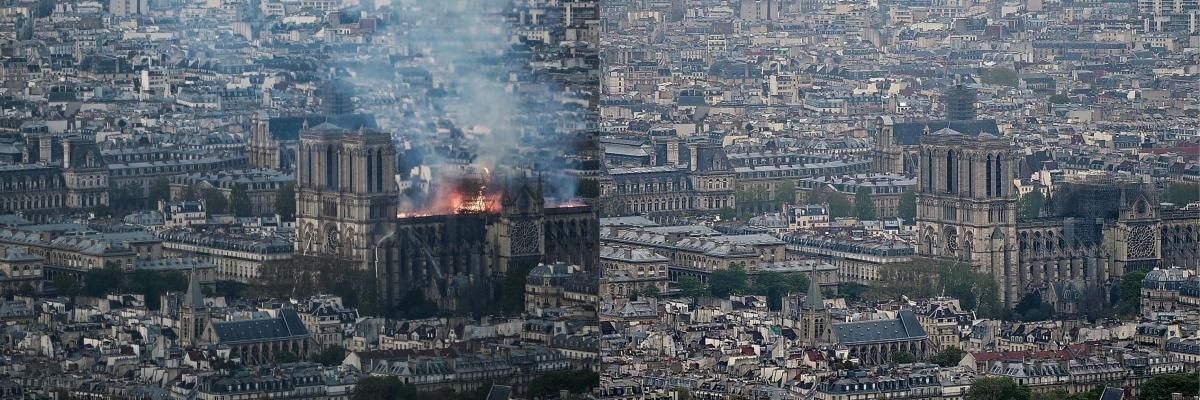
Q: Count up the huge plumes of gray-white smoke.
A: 1